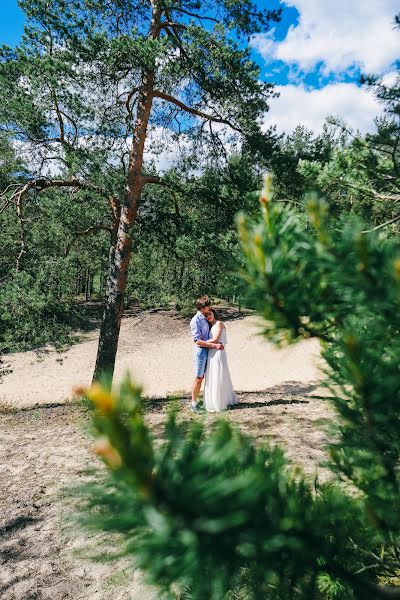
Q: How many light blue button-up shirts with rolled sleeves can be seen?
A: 1